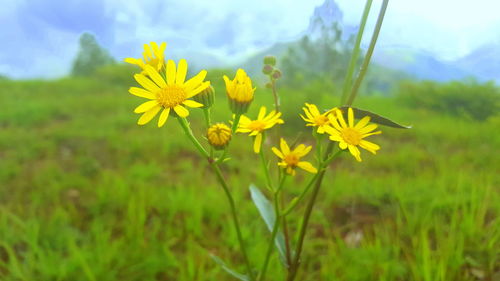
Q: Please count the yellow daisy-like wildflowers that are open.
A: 6